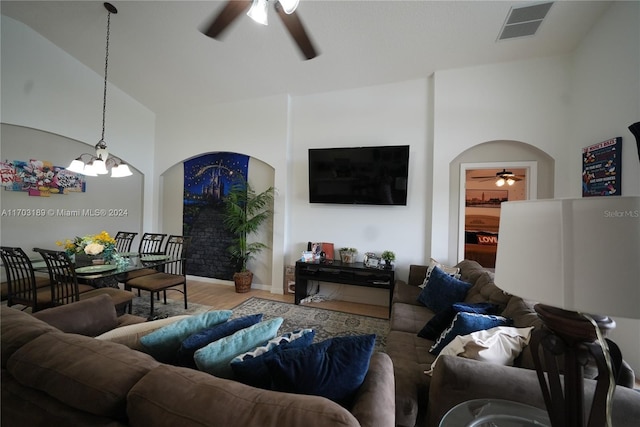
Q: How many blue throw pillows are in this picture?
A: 8